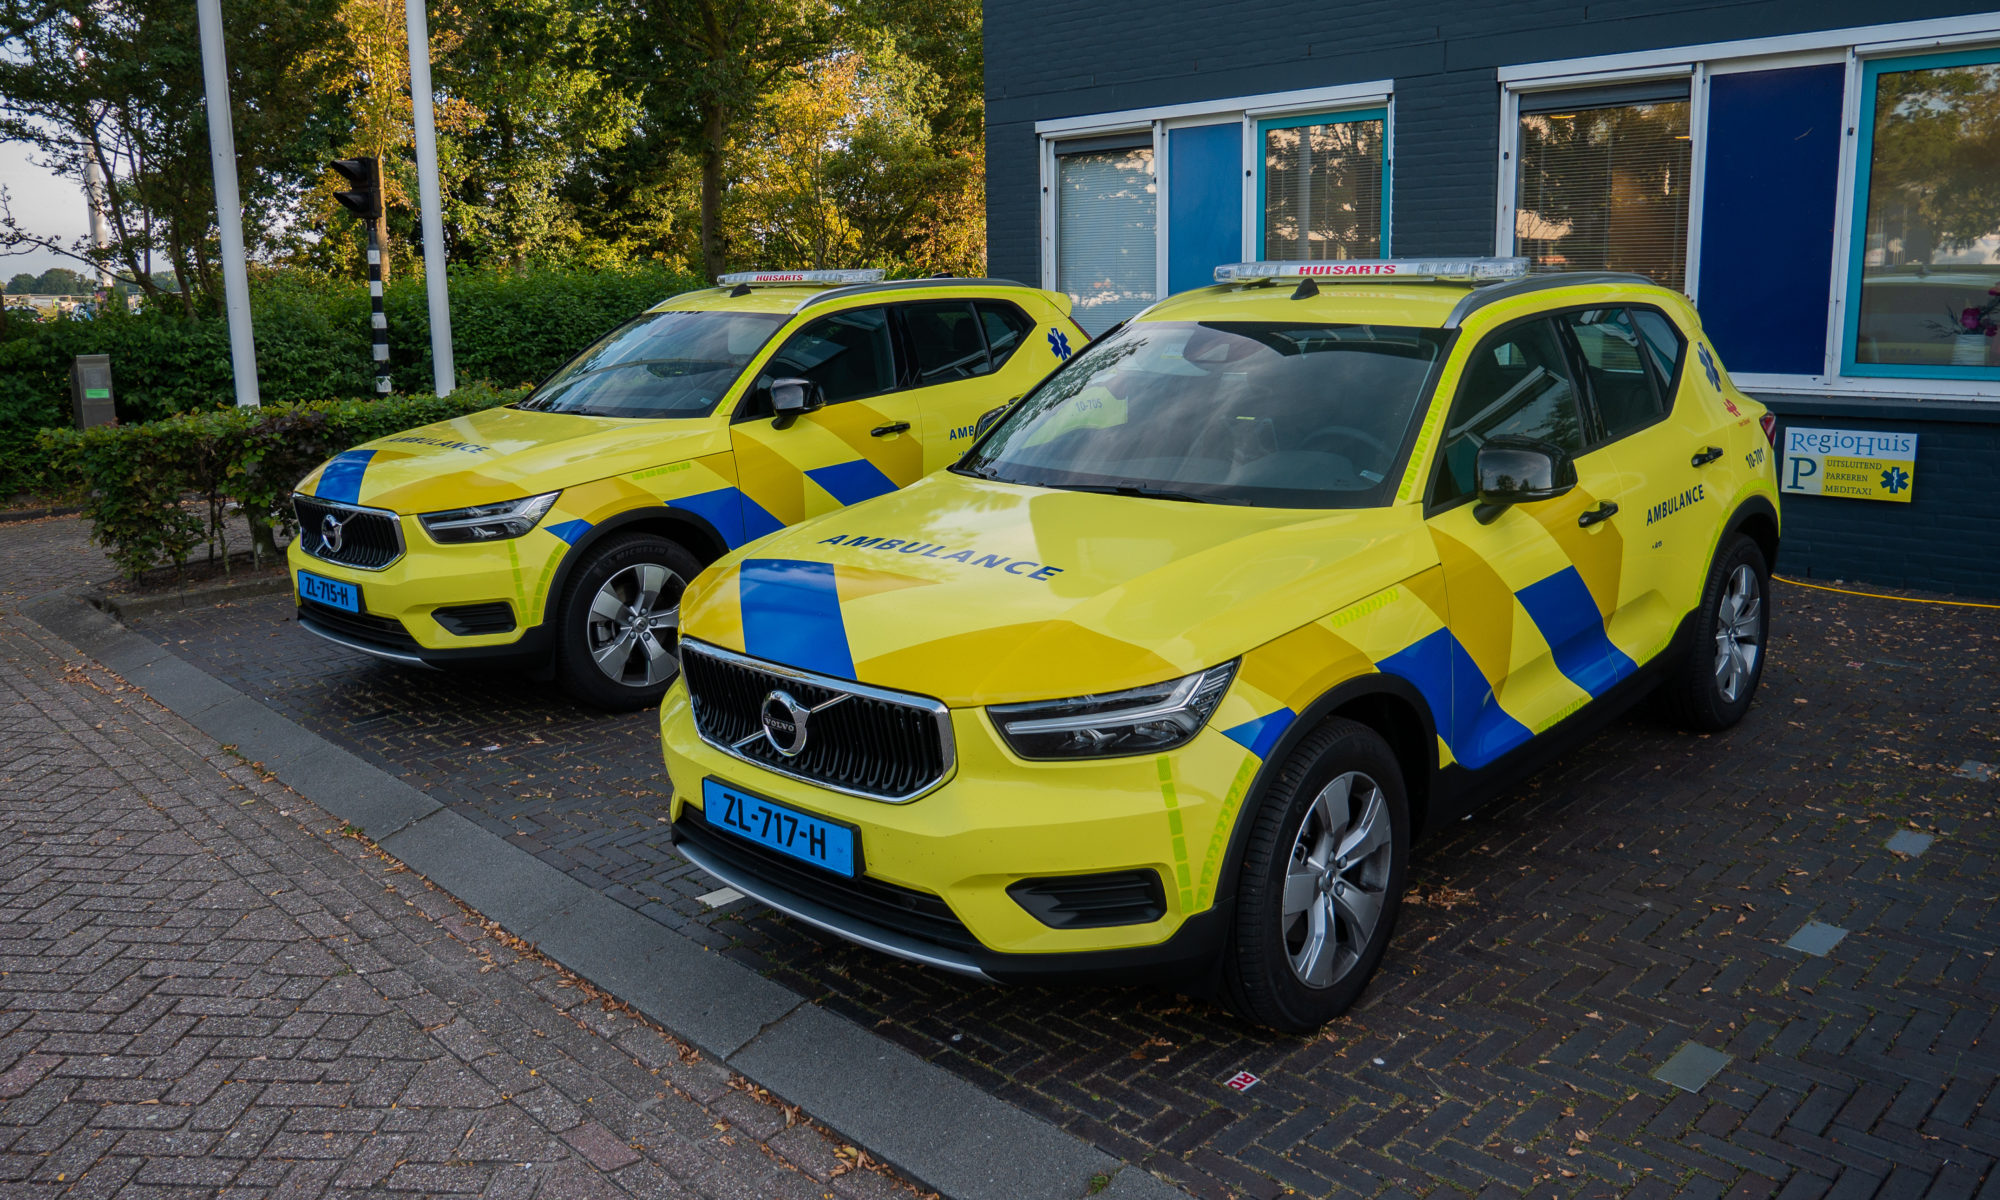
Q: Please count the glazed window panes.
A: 4